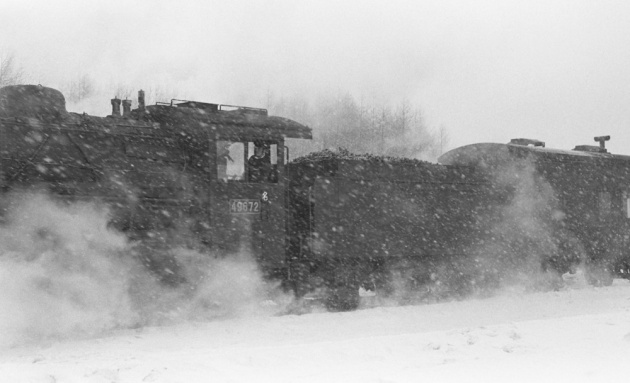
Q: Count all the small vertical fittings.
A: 3